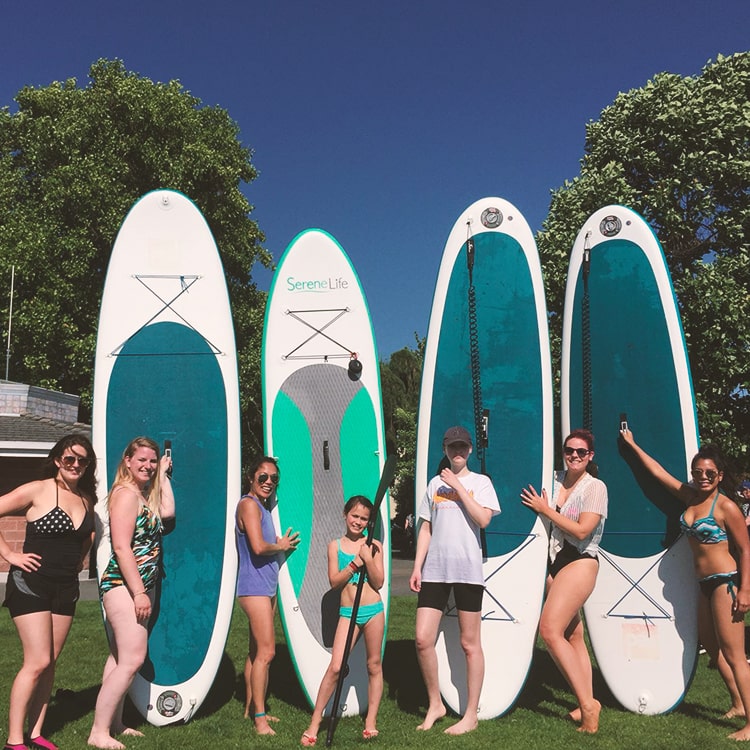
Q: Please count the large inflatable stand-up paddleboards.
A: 4